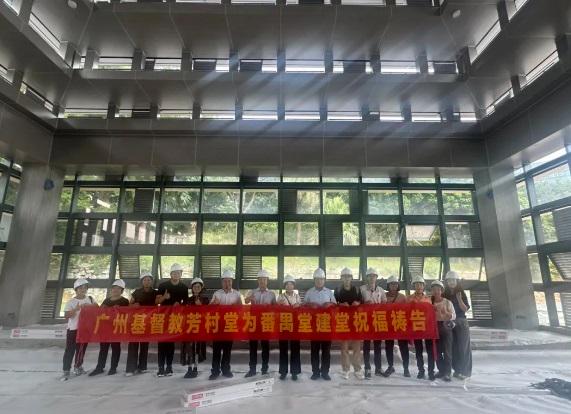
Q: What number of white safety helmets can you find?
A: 15